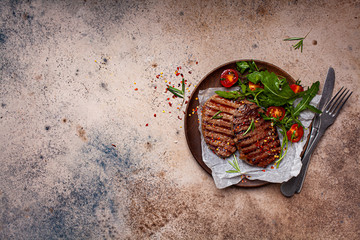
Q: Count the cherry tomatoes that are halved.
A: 5